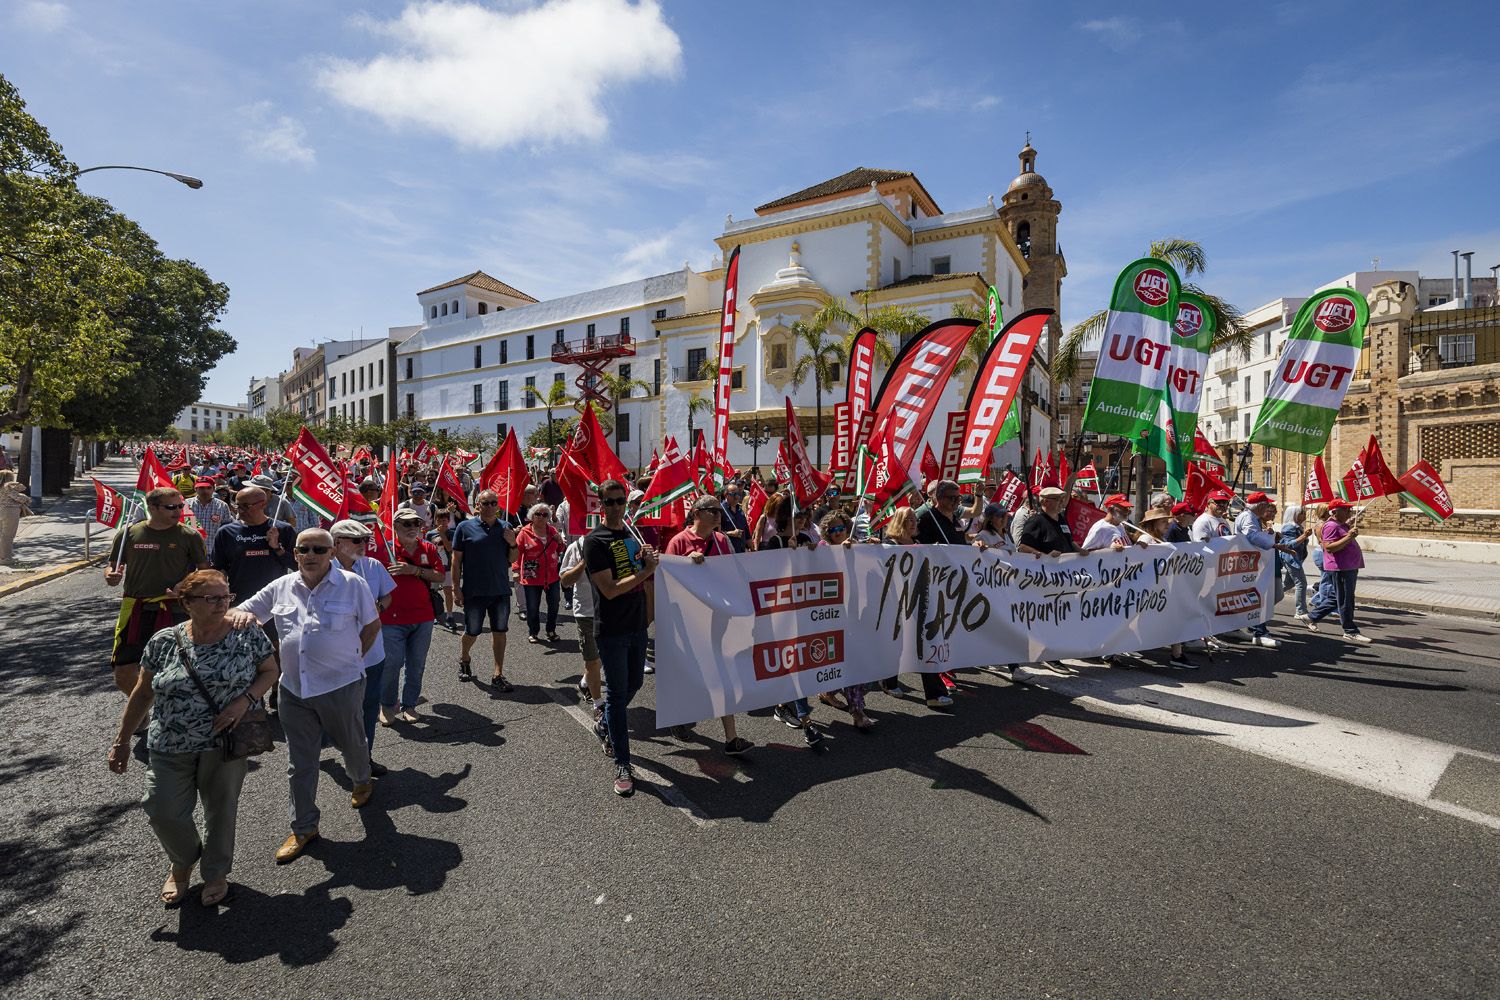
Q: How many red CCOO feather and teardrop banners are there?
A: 4